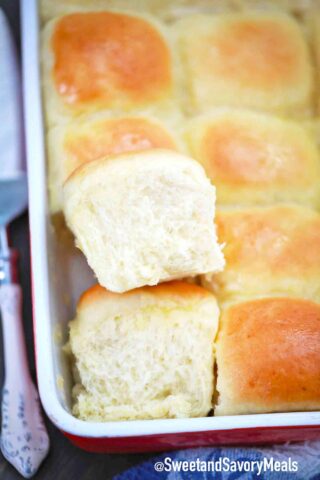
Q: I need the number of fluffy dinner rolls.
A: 8